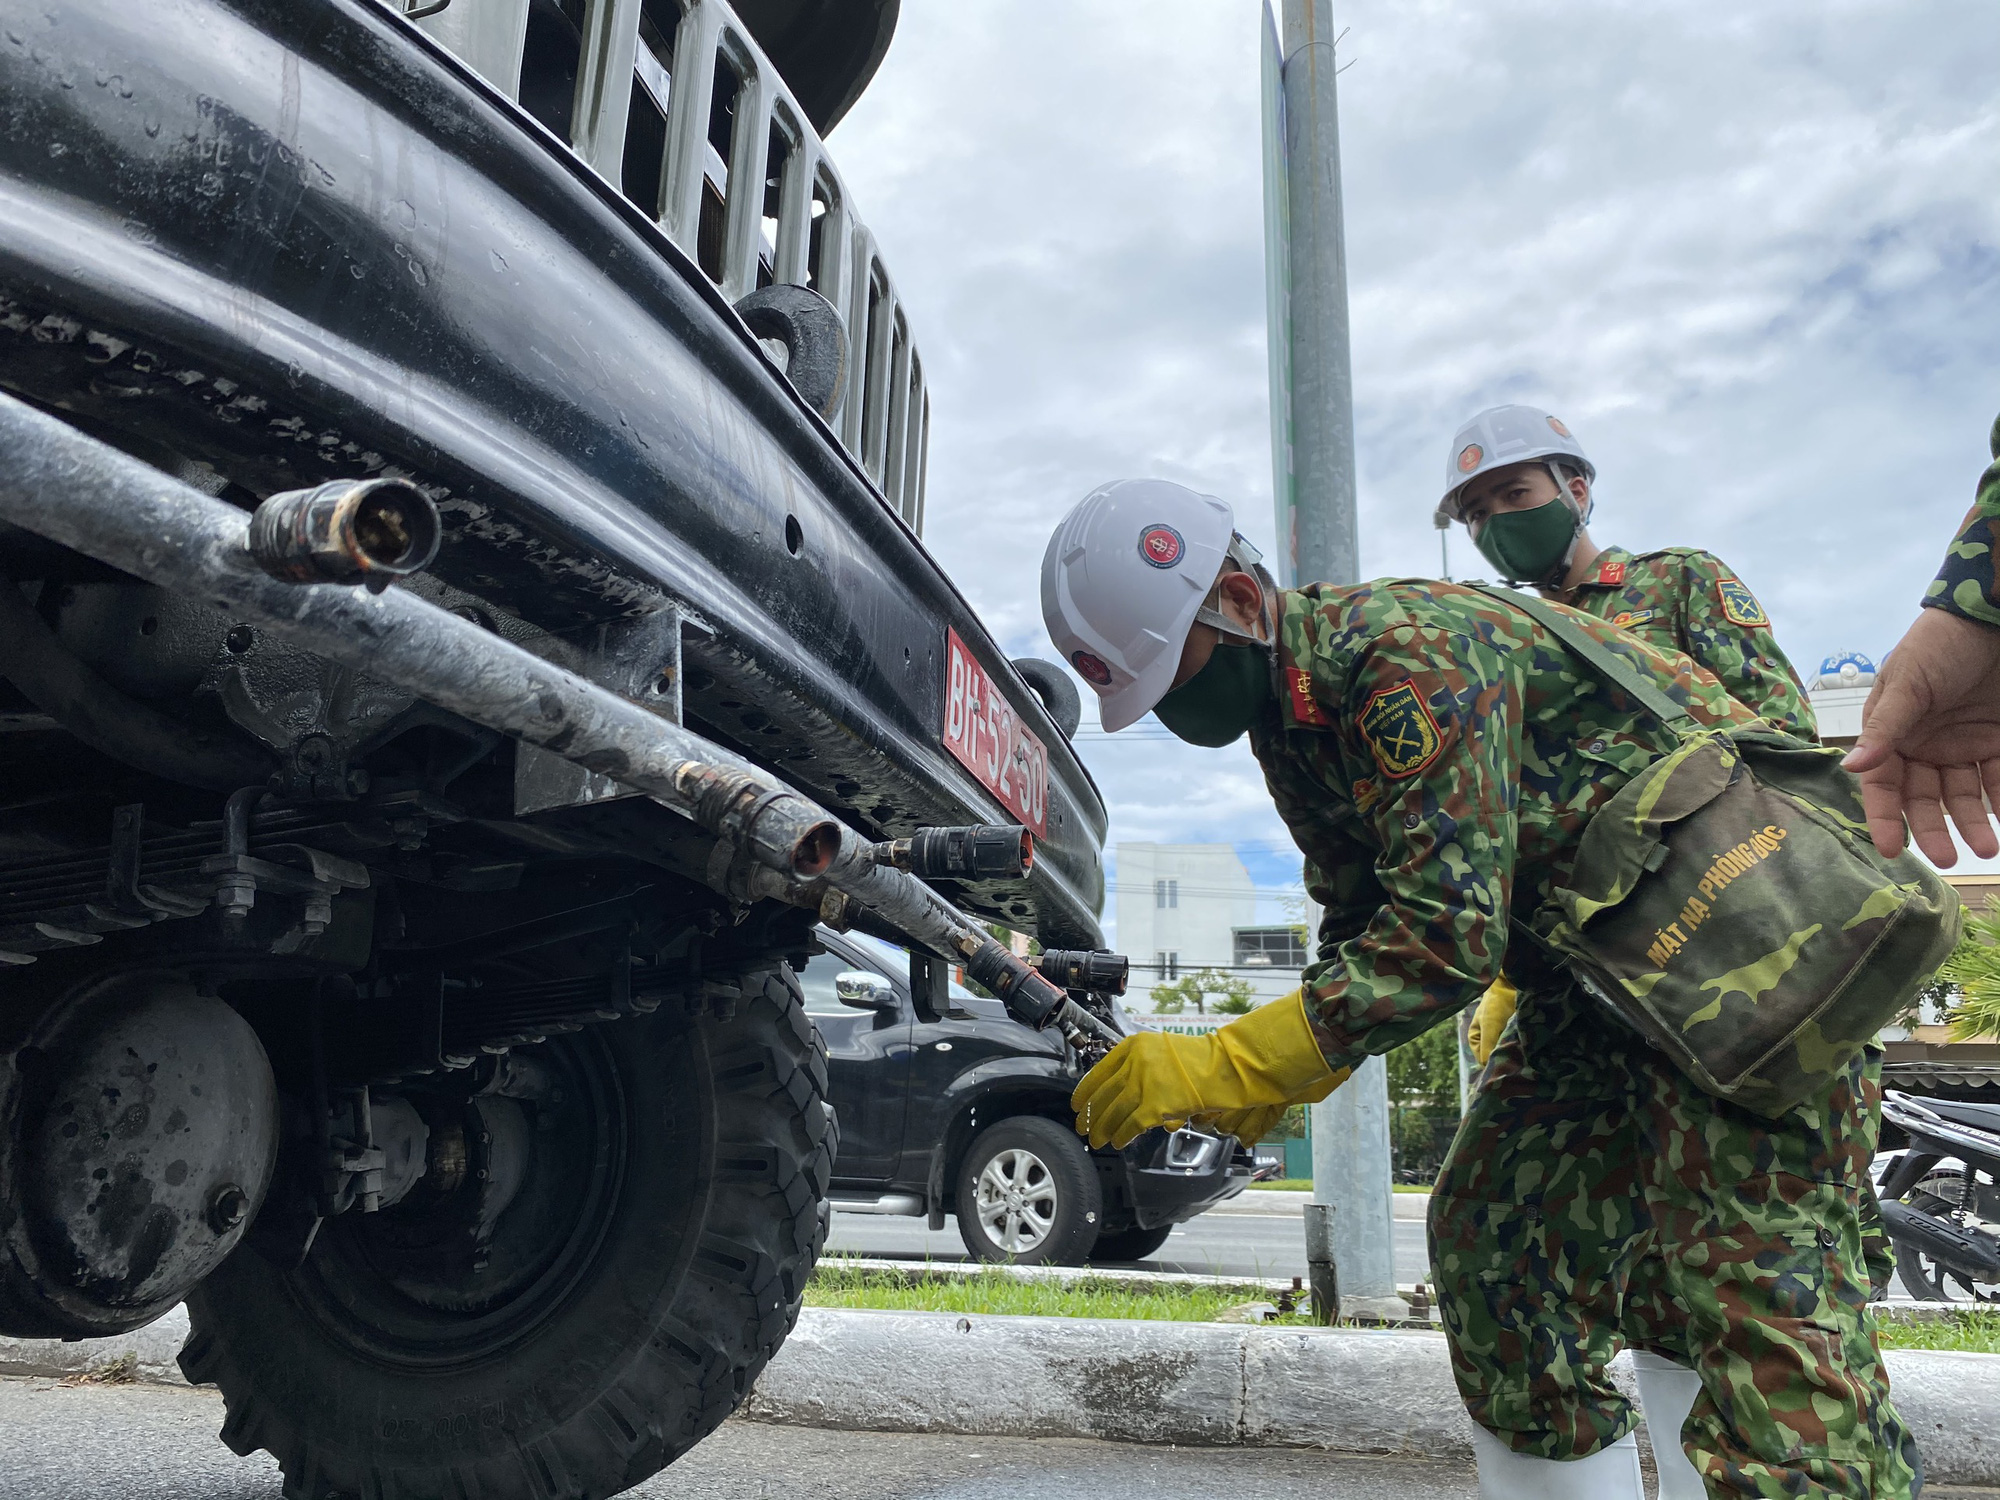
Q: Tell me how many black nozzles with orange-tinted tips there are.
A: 5